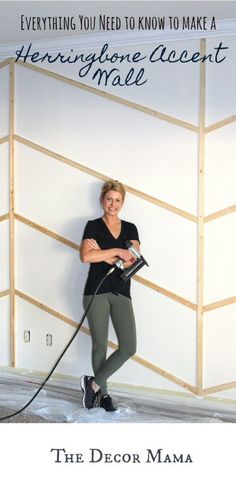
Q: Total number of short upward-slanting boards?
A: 8